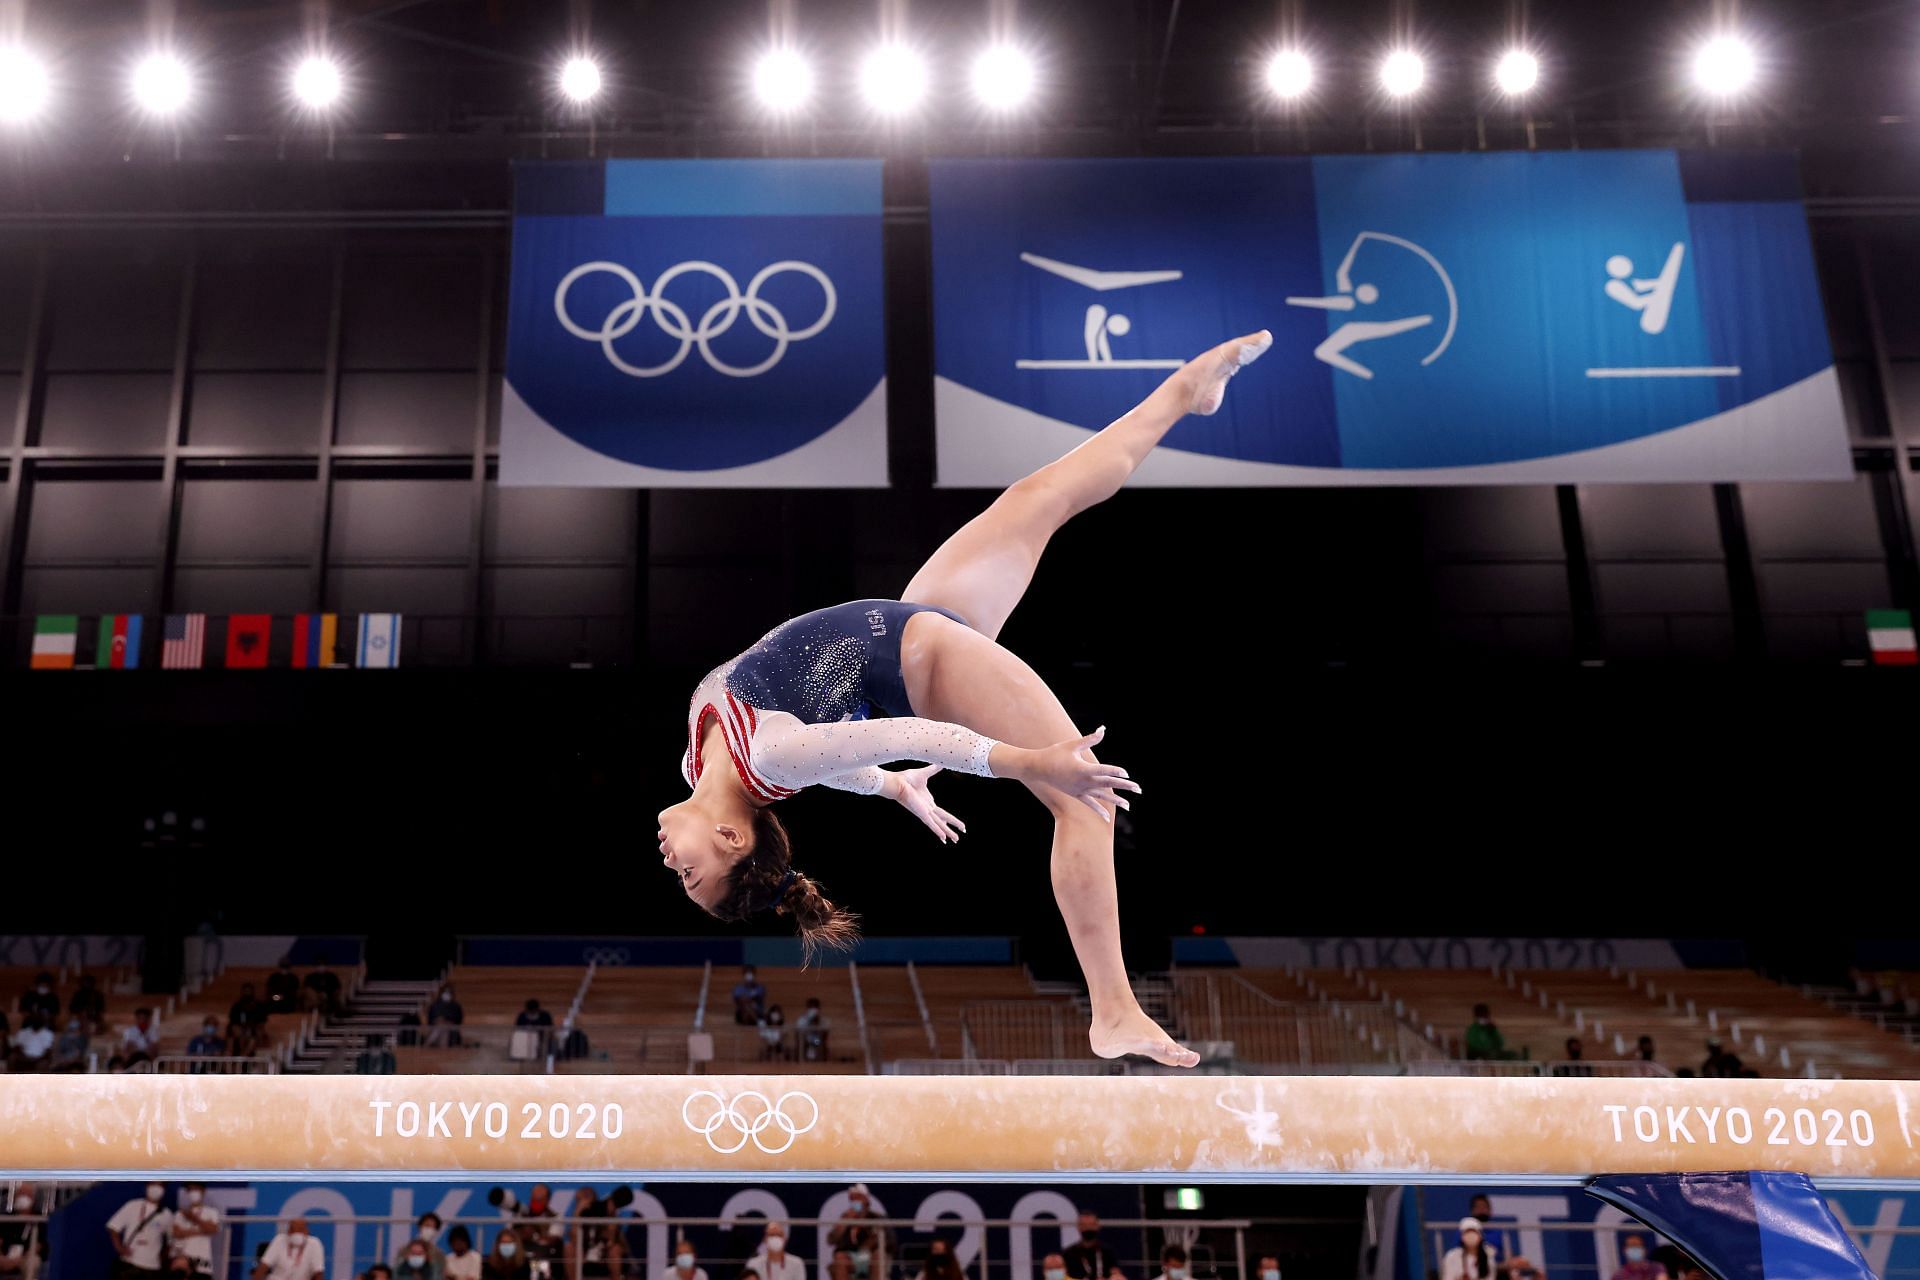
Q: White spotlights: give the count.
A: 11